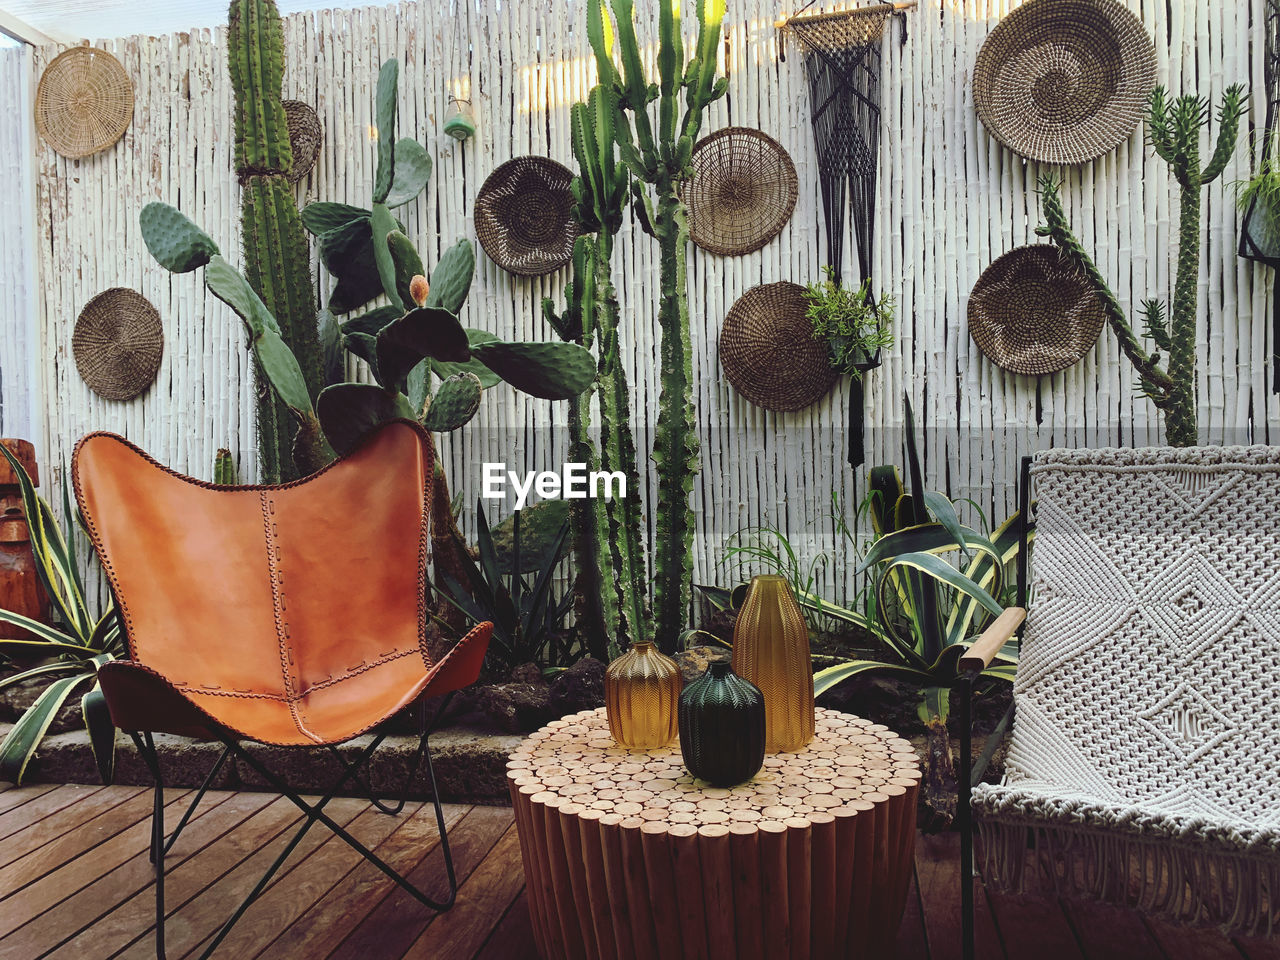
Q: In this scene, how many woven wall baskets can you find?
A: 8